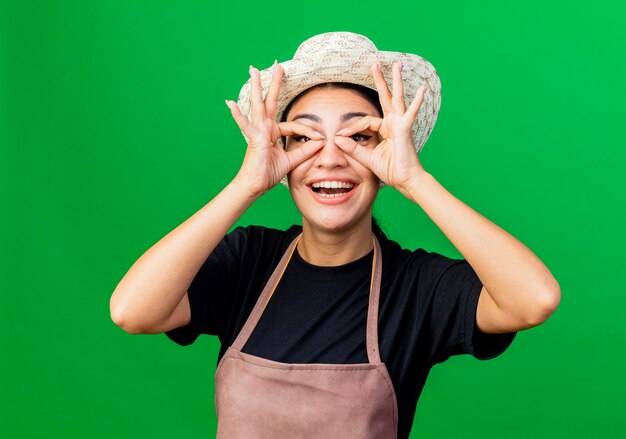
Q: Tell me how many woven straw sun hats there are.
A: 1